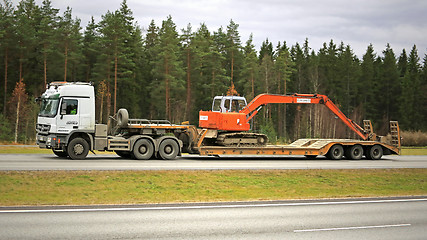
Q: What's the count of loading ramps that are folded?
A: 2